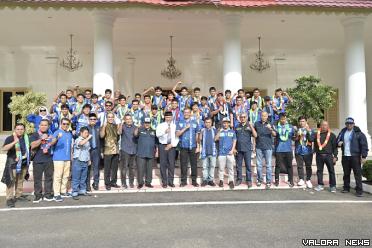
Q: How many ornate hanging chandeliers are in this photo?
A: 3